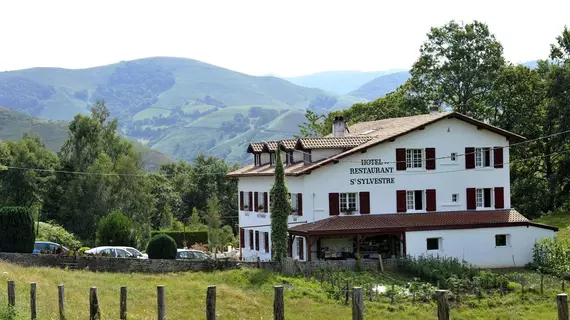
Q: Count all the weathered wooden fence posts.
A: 11